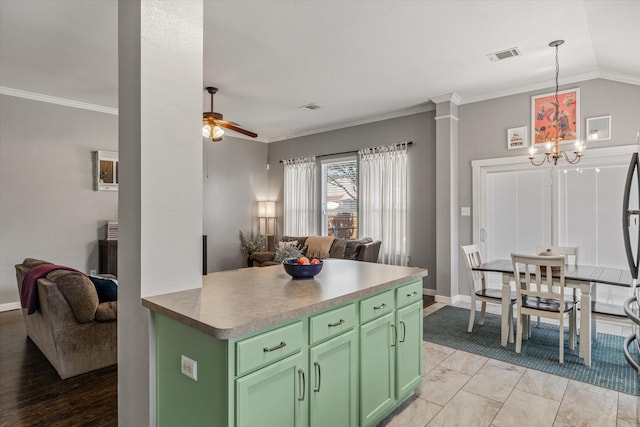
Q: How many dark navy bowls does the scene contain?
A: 1